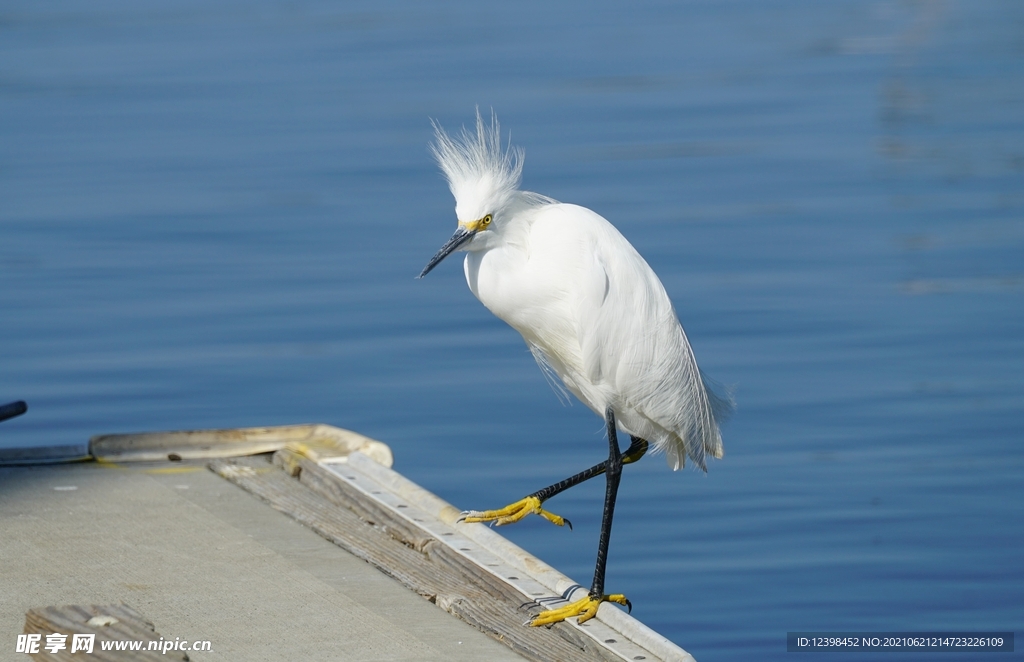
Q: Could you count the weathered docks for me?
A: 1